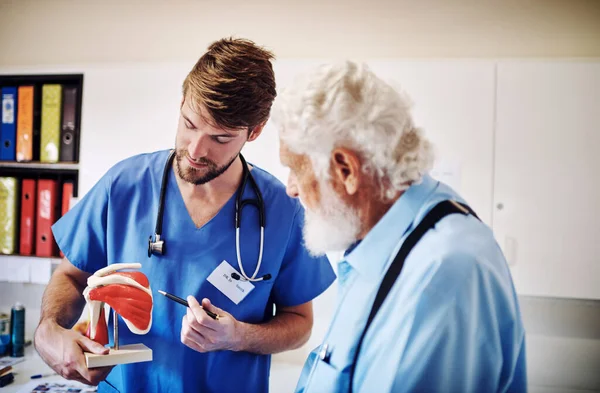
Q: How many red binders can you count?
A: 3